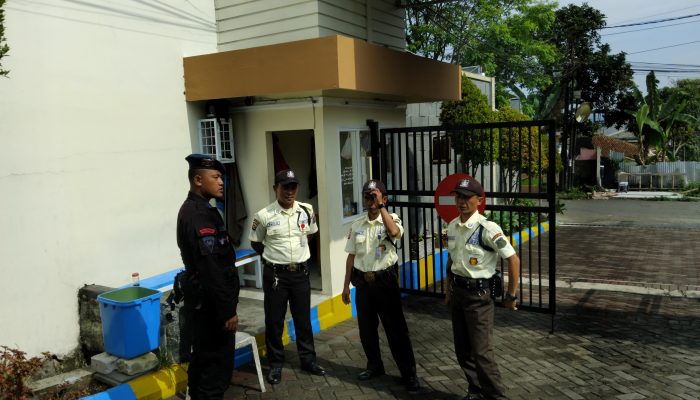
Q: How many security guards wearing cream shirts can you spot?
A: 3